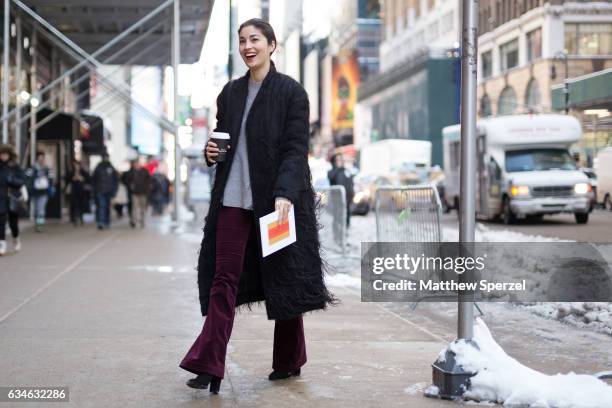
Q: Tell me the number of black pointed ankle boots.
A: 2